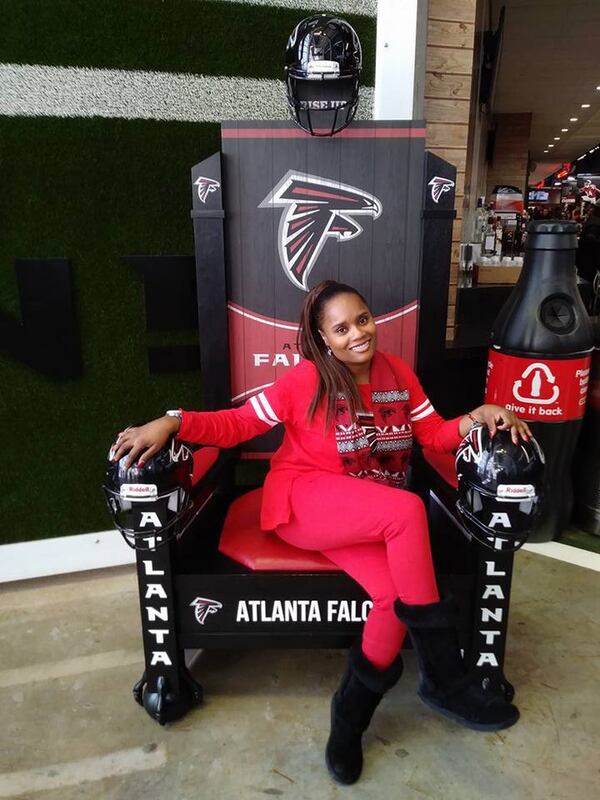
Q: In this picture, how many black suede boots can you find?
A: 2